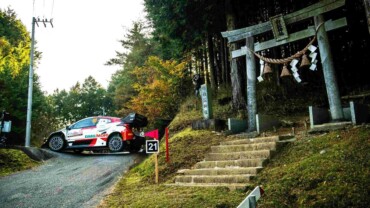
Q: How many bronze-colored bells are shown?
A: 3